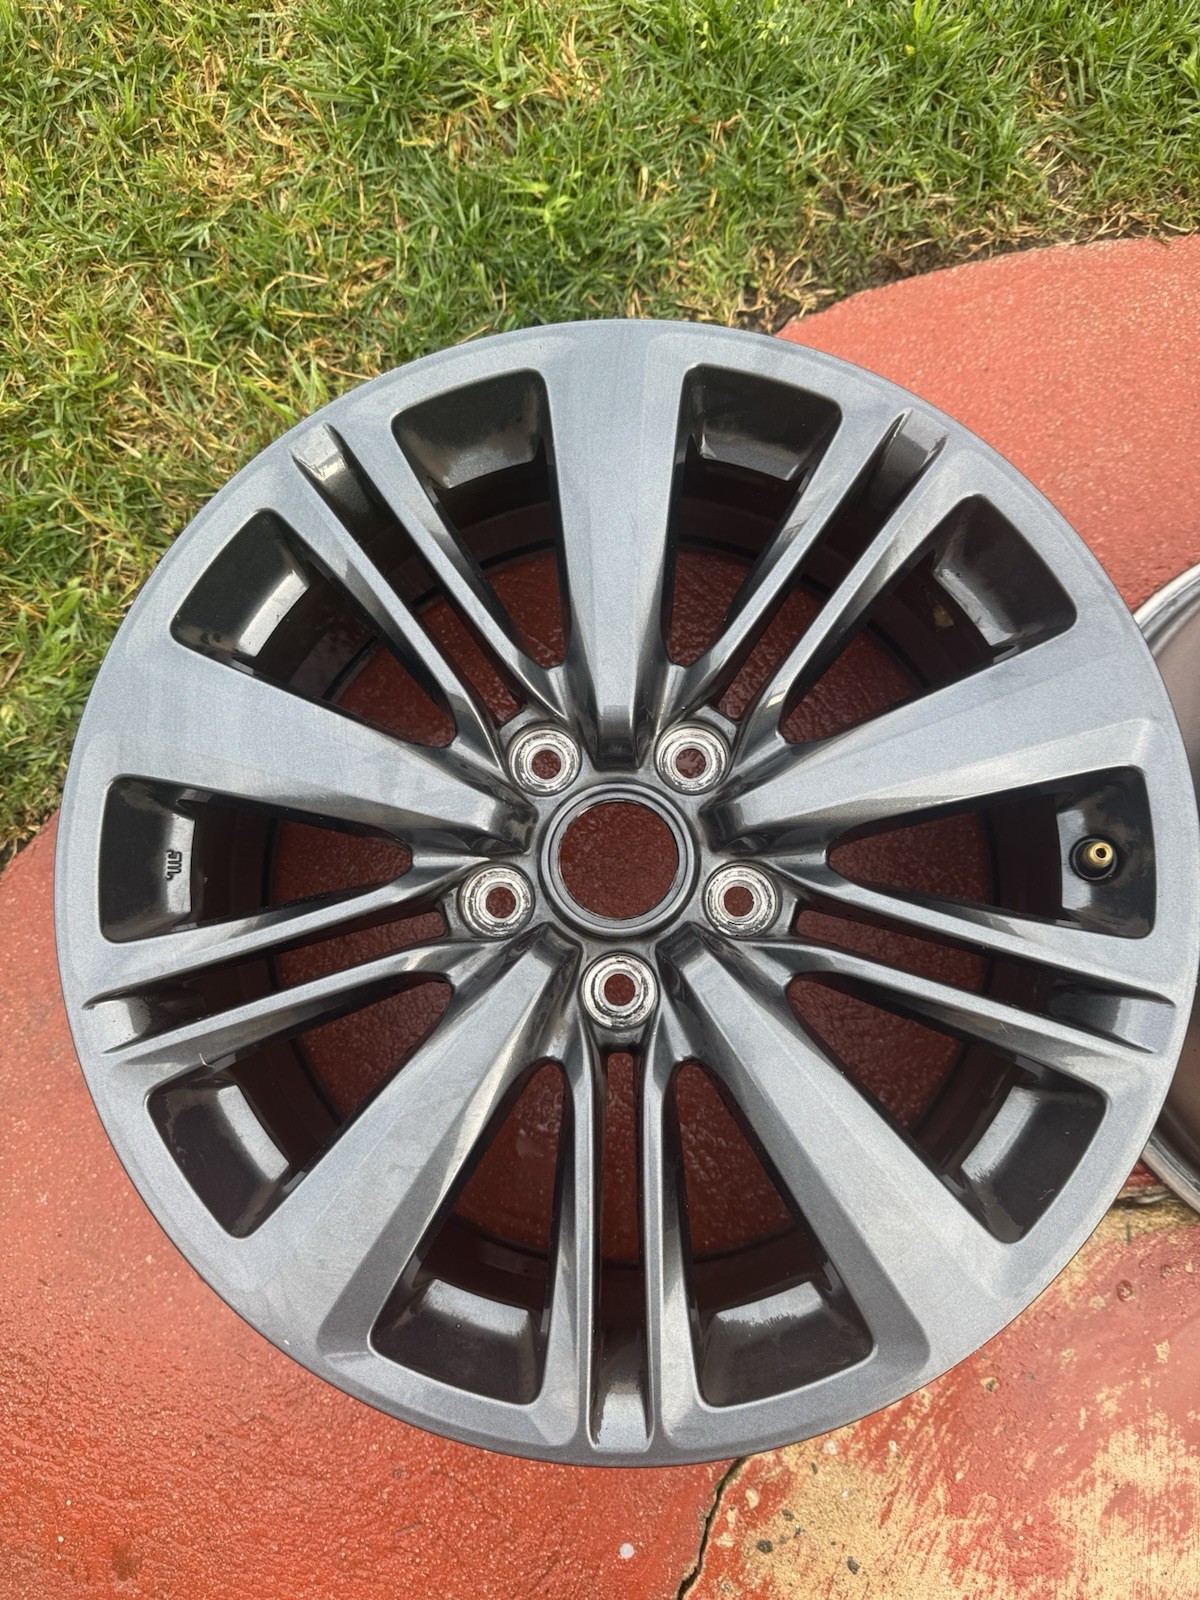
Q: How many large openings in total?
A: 10